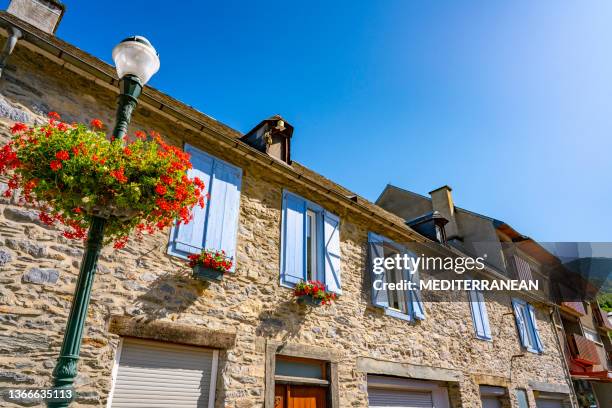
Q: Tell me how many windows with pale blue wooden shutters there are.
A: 5